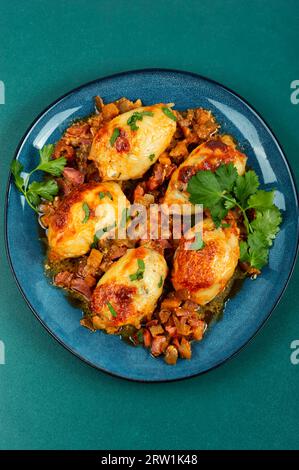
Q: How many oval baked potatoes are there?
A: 5